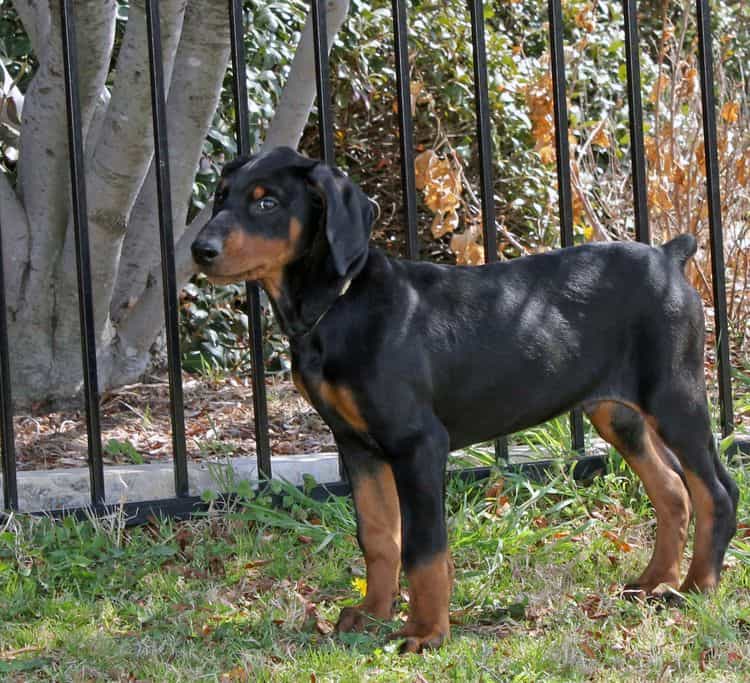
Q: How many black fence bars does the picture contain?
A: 10